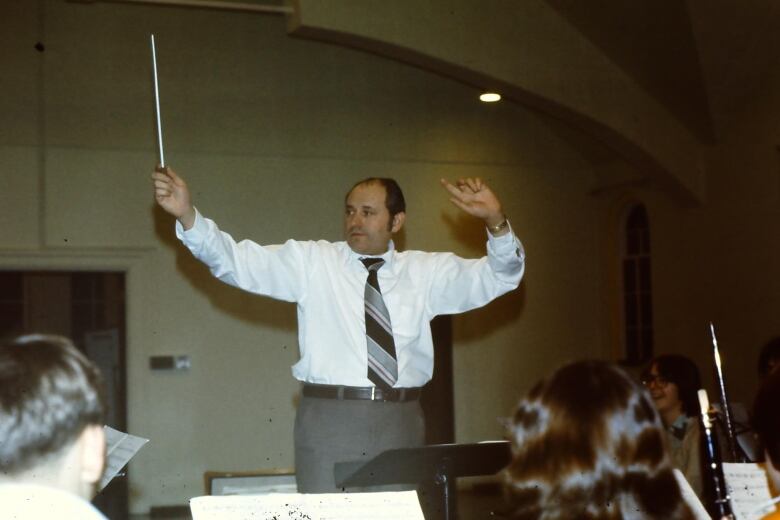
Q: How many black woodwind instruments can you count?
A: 2